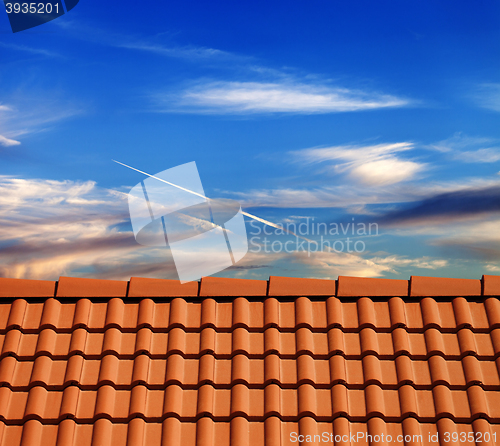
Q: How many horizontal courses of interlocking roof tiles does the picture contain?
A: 5